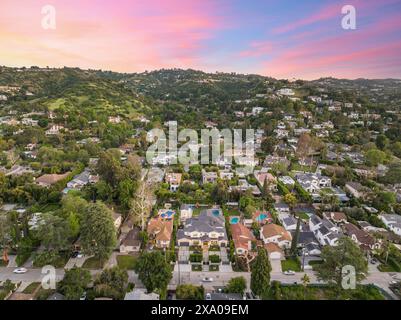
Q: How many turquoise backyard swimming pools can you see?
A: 4